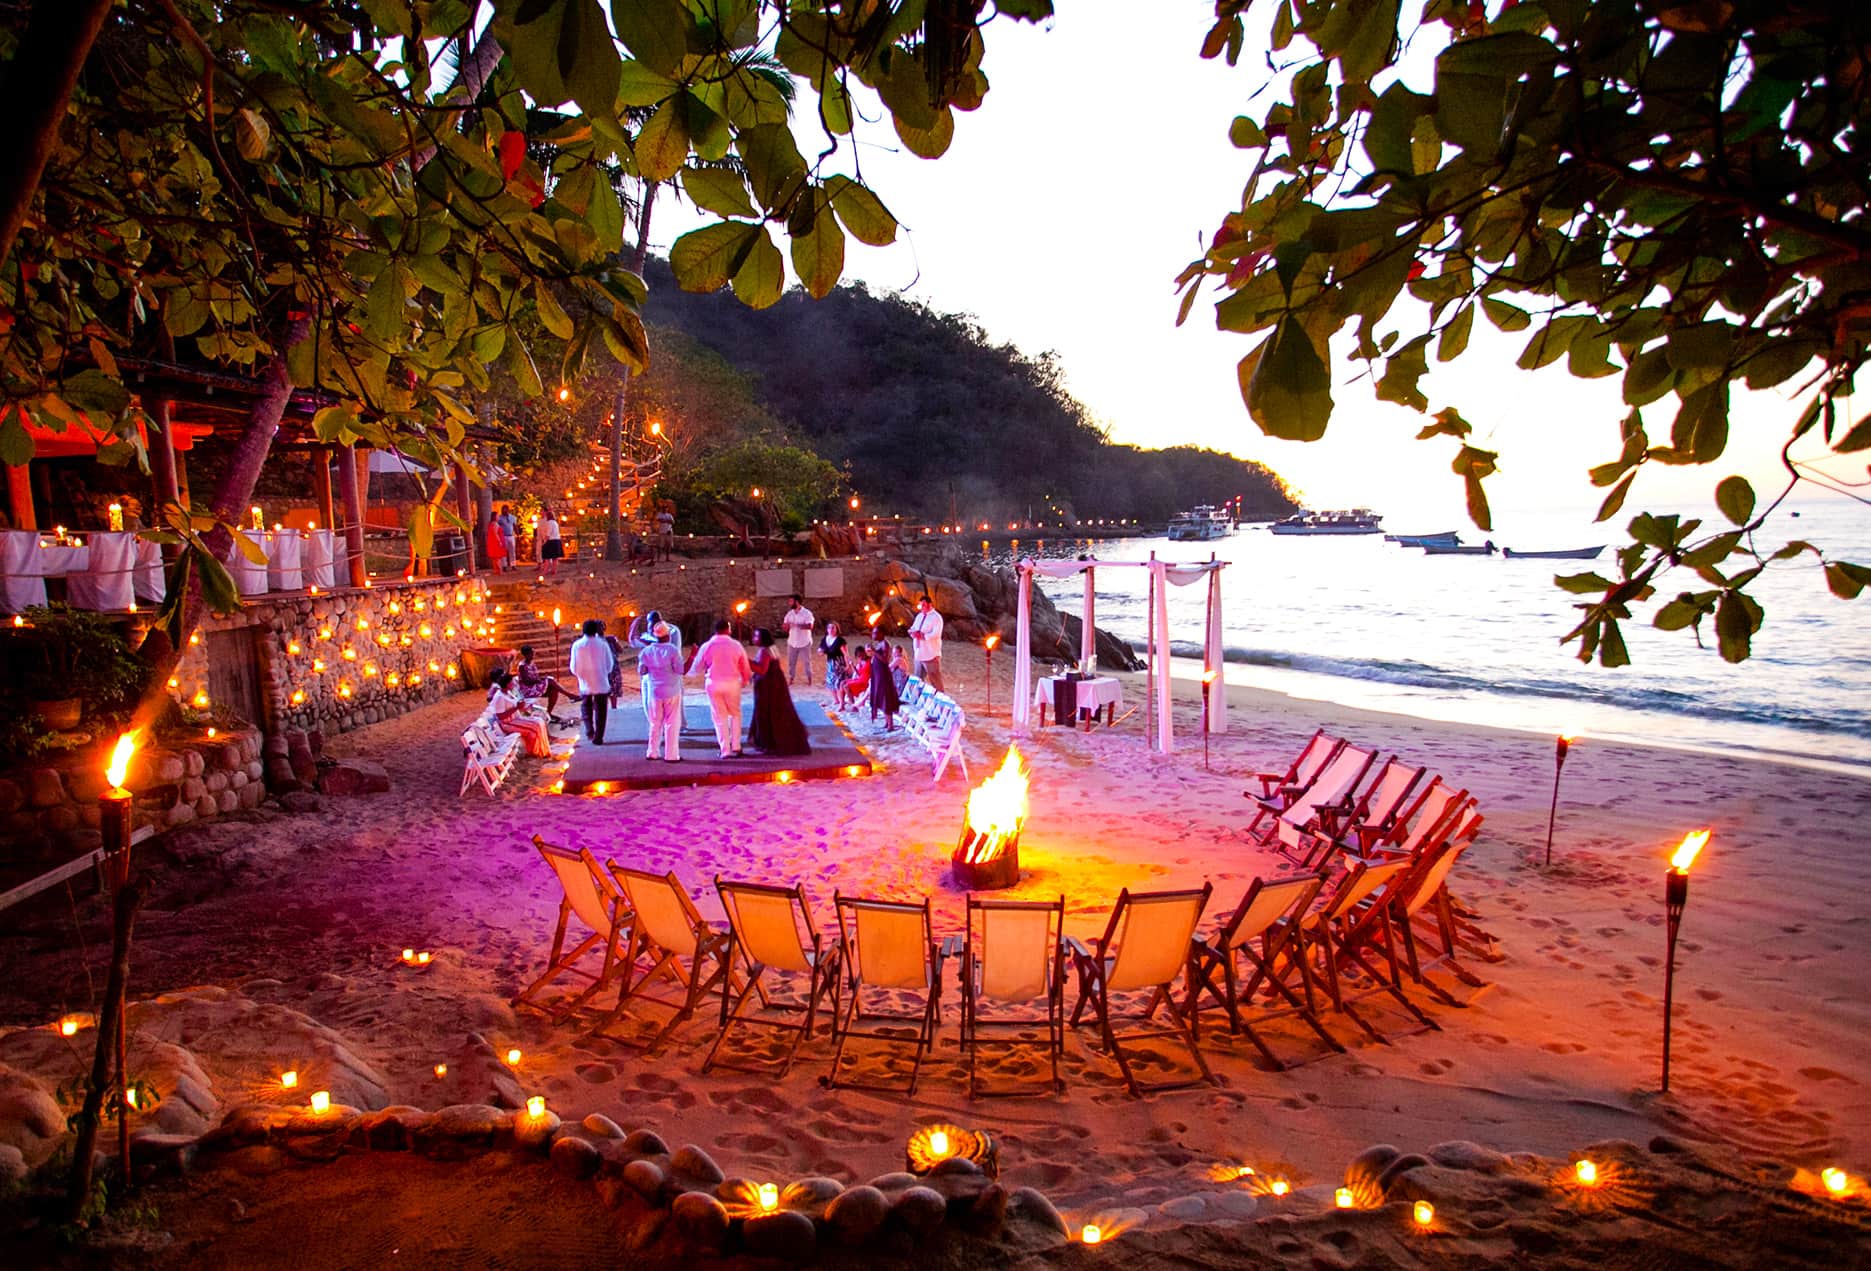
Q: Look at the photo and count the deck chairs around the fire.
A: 14